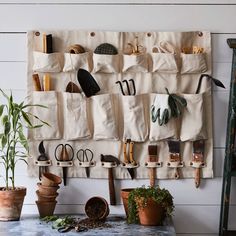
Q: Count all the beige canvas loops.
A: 8